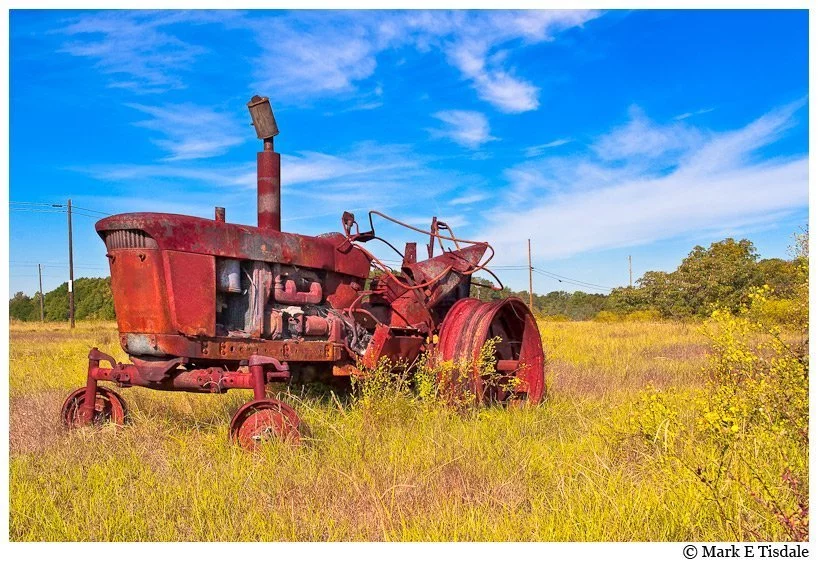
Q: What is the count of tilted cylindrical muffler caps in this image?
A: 1